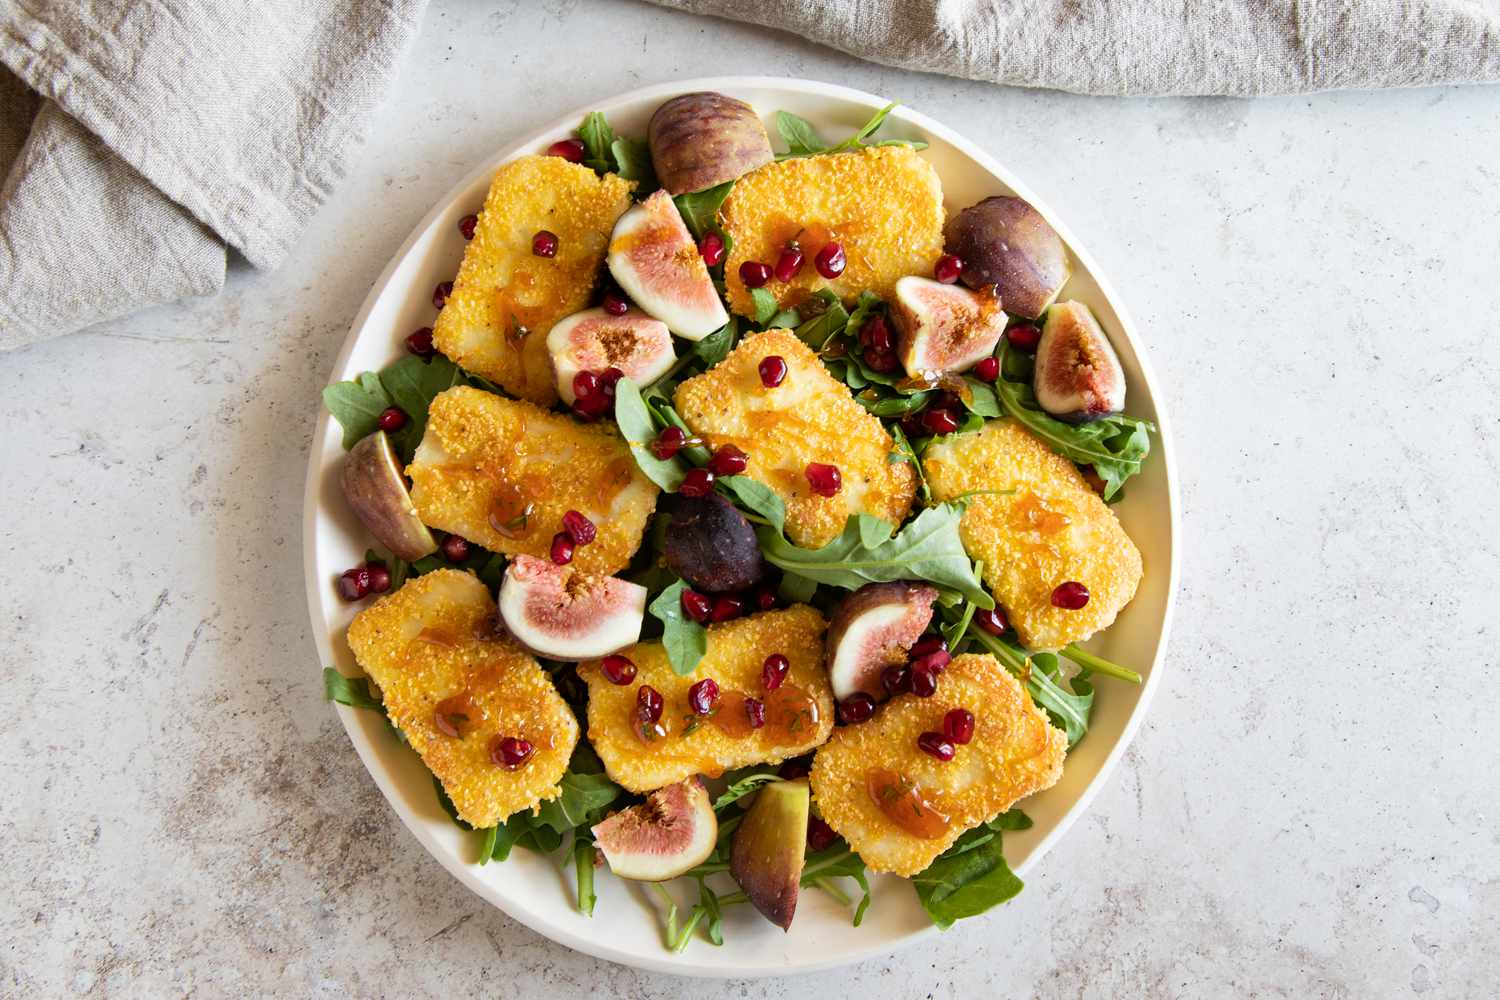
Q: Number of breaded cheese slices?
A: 8